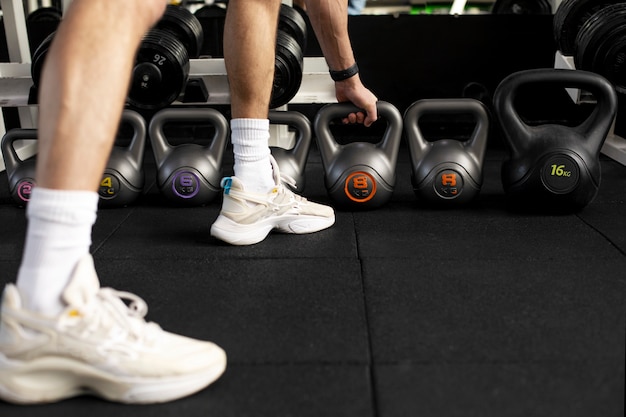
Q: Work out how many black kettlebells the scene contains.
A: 7